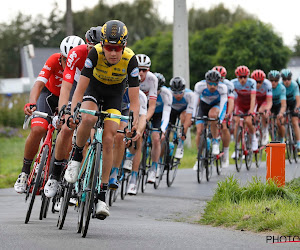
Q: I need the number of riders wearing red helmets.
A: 3